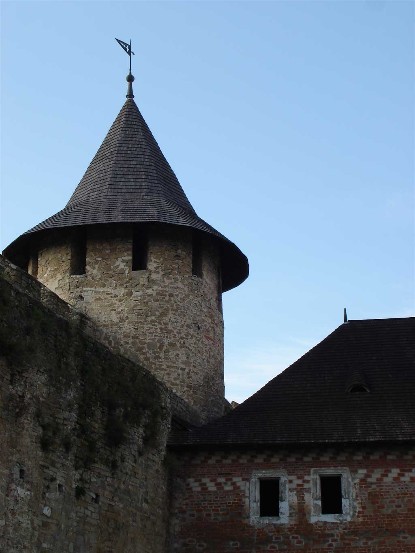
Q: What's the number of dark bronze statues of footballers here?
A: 0